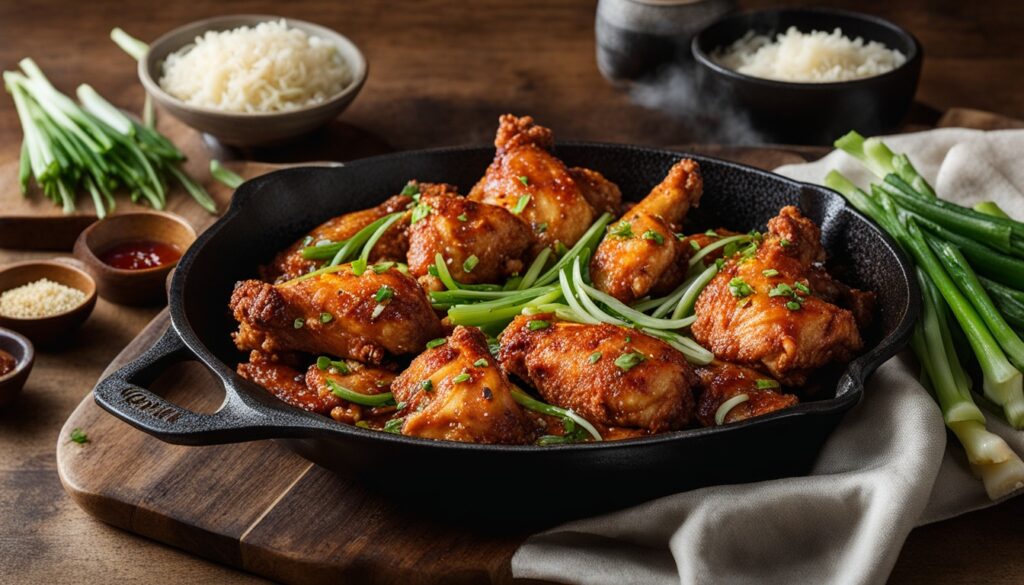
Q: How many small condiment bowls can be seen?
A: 3